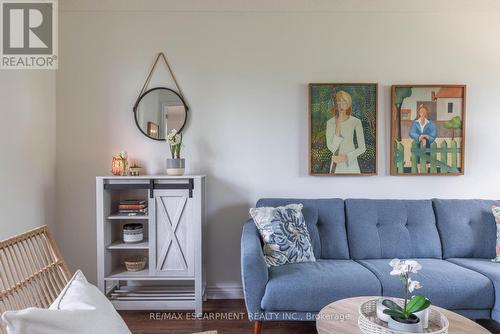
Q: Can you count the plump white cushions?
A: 1